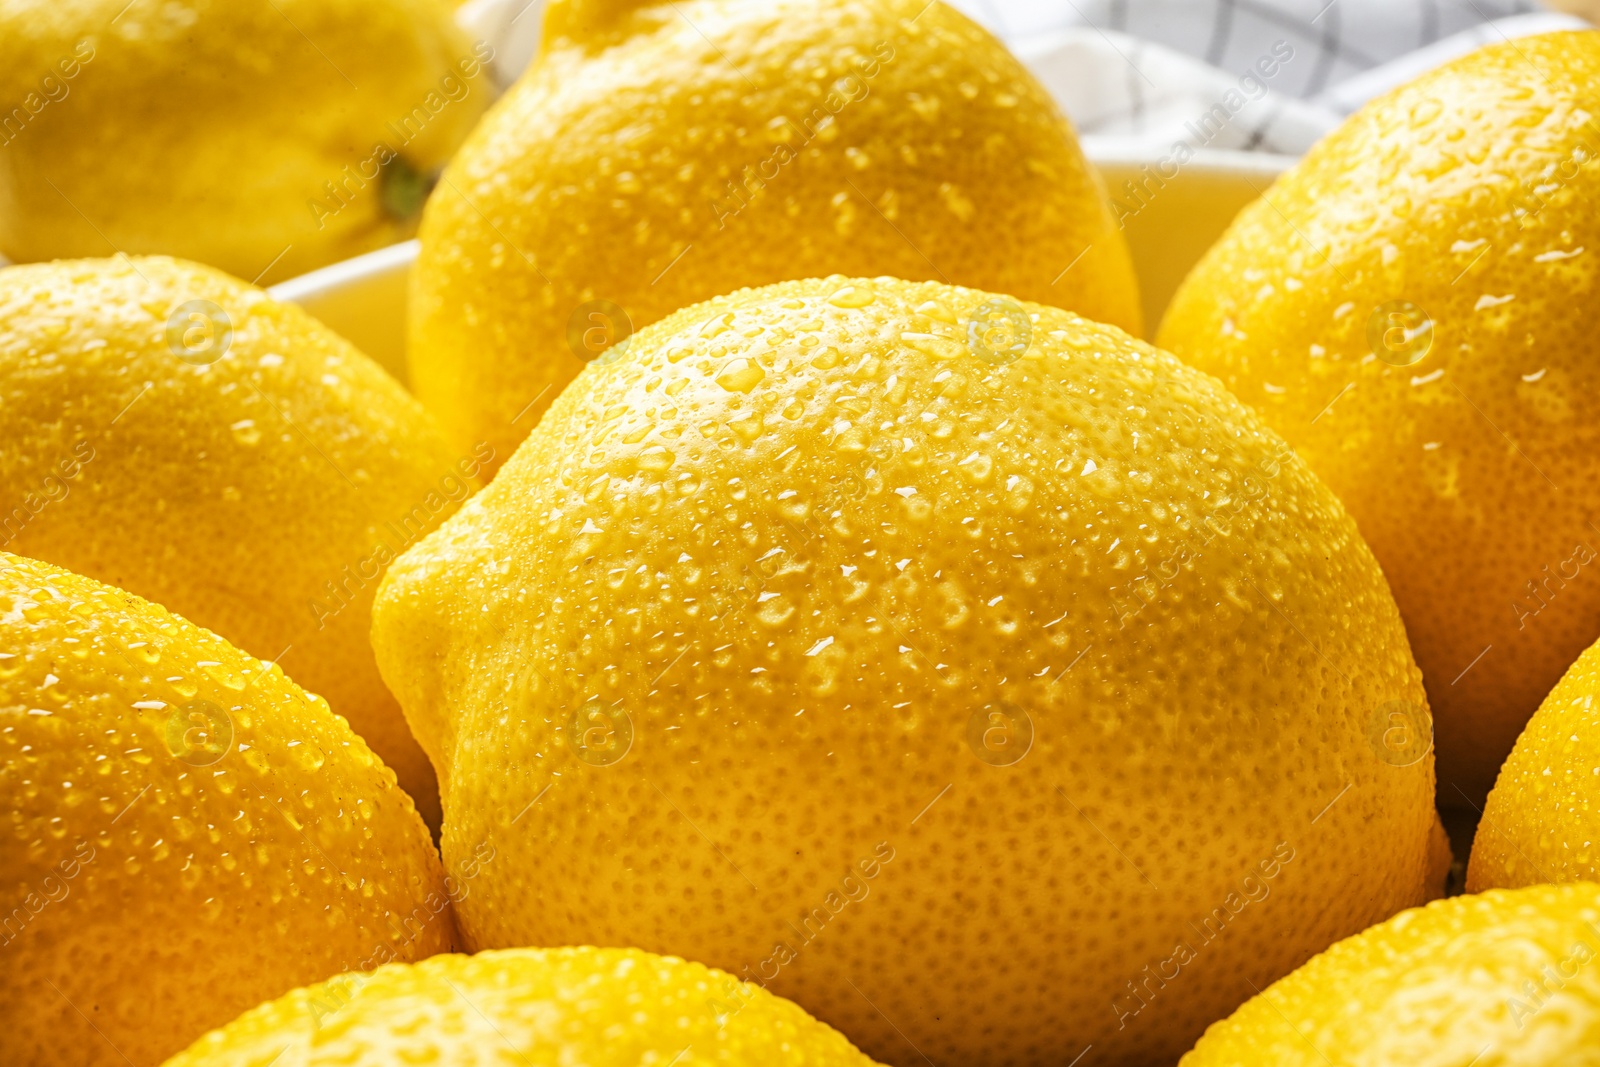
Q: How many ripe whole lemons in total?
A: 9